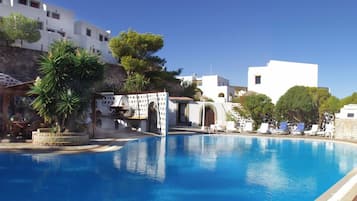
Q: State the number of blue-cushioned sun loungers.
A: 2